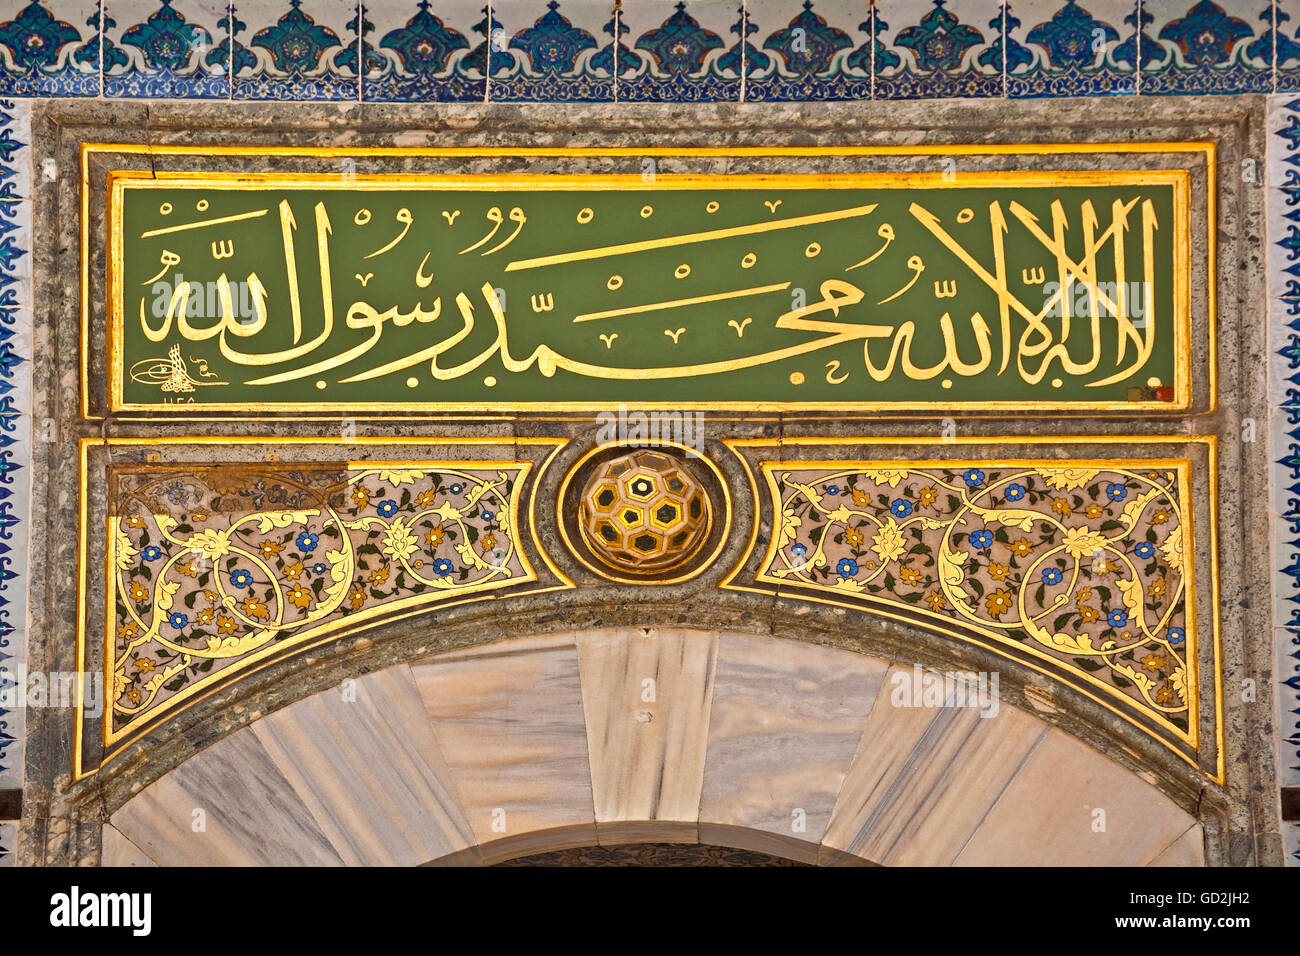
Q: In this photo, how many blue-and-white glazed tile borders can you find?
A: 3